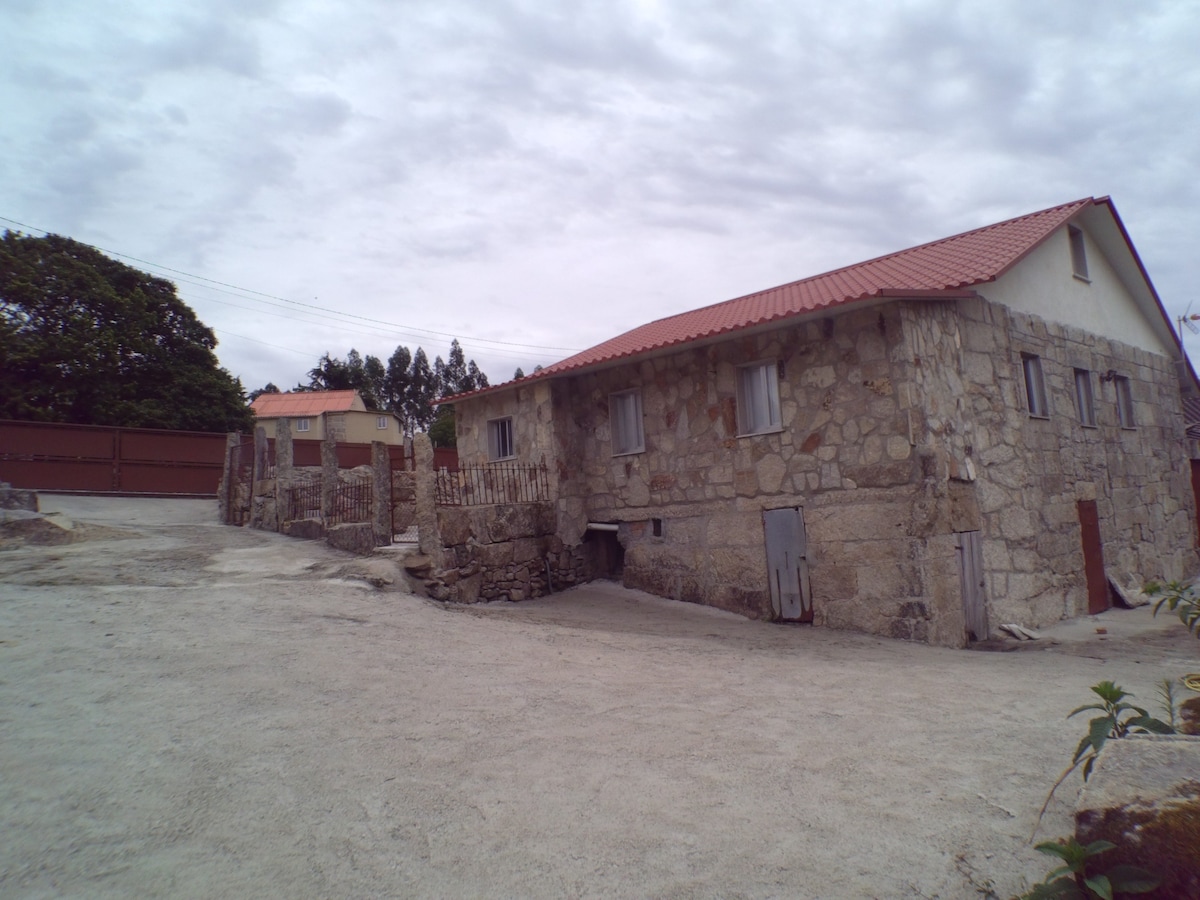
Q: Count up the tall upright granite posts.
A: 6